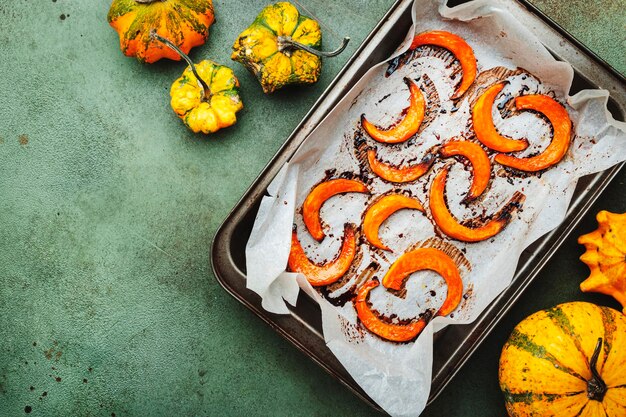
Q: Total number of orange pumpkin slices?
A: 12